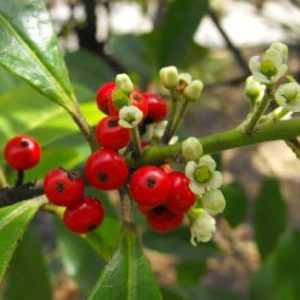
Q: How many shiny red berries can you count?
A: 11